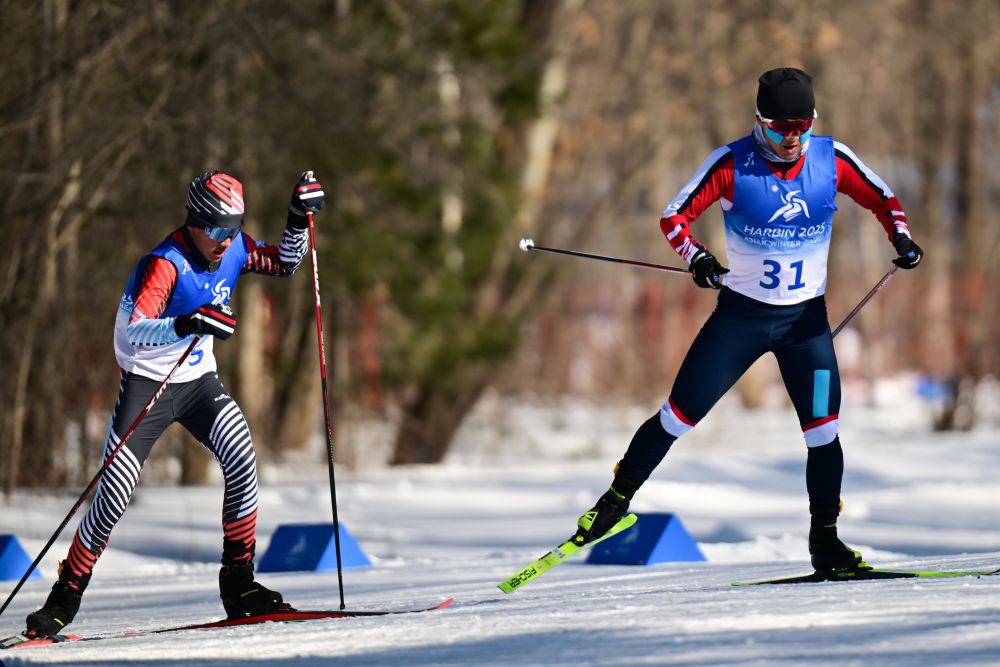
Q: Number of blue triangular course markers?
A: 3